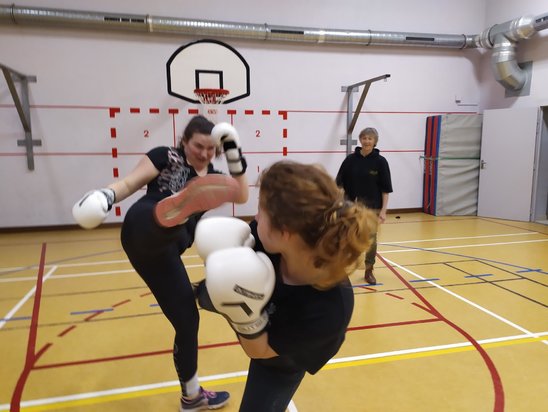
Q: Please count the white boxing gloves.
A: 4